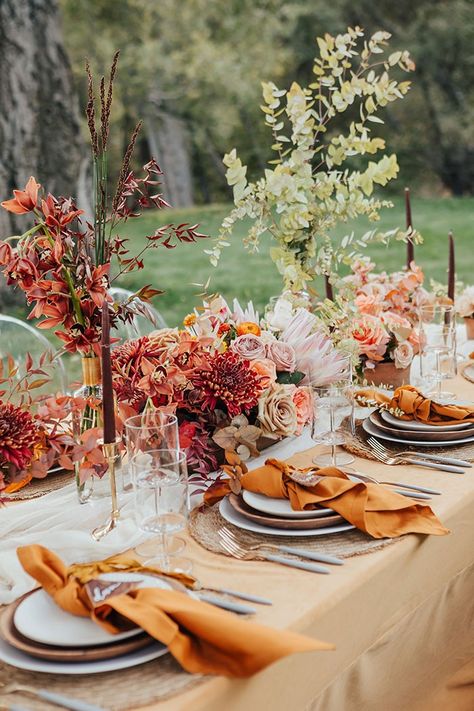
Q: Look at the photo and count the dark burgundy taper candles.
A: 4